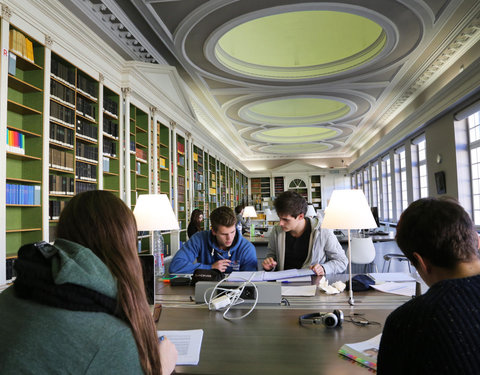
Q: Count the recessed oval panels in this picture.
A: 4